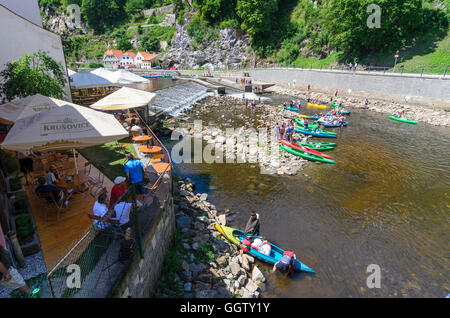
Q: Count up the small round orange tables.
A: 3